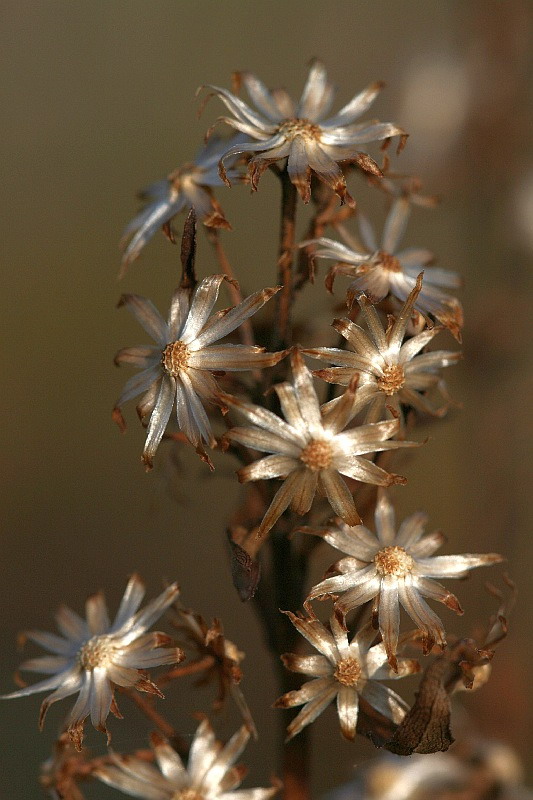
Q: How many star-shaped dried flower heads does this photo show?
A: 10